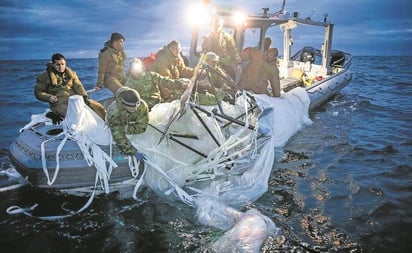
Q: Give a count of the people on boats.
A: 9